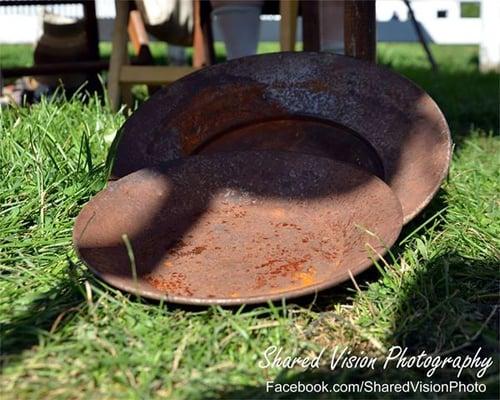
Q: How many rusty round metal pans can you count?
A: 2